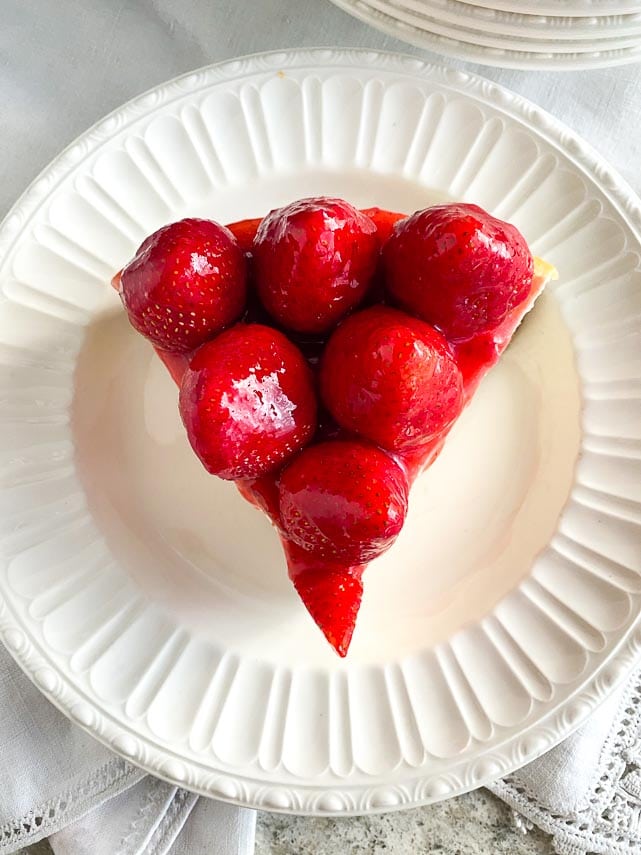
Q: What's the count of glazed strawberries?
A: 6